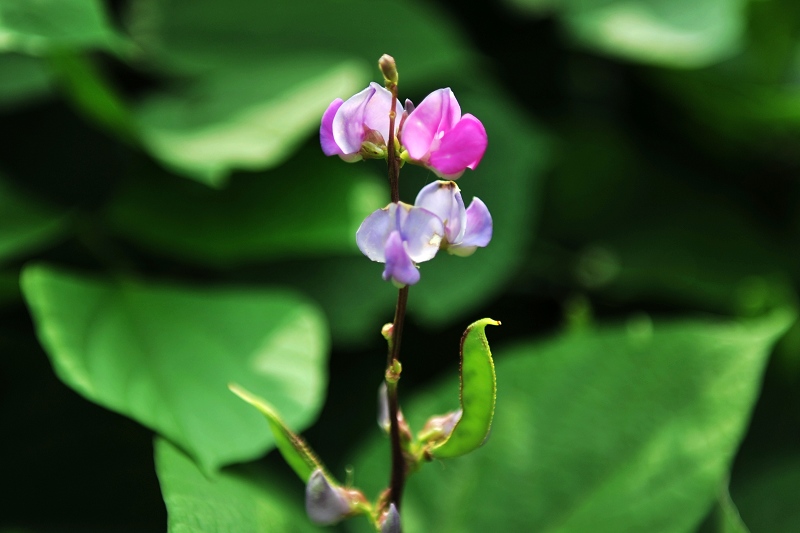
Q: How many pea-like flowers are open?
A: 4